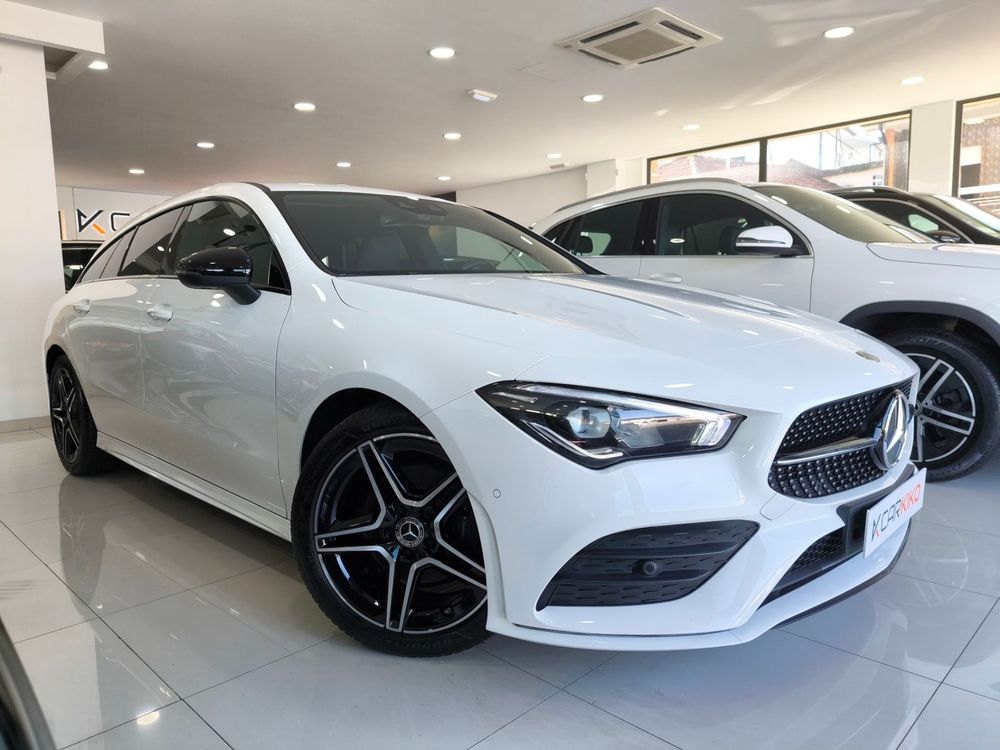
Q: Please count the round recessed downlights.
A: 13